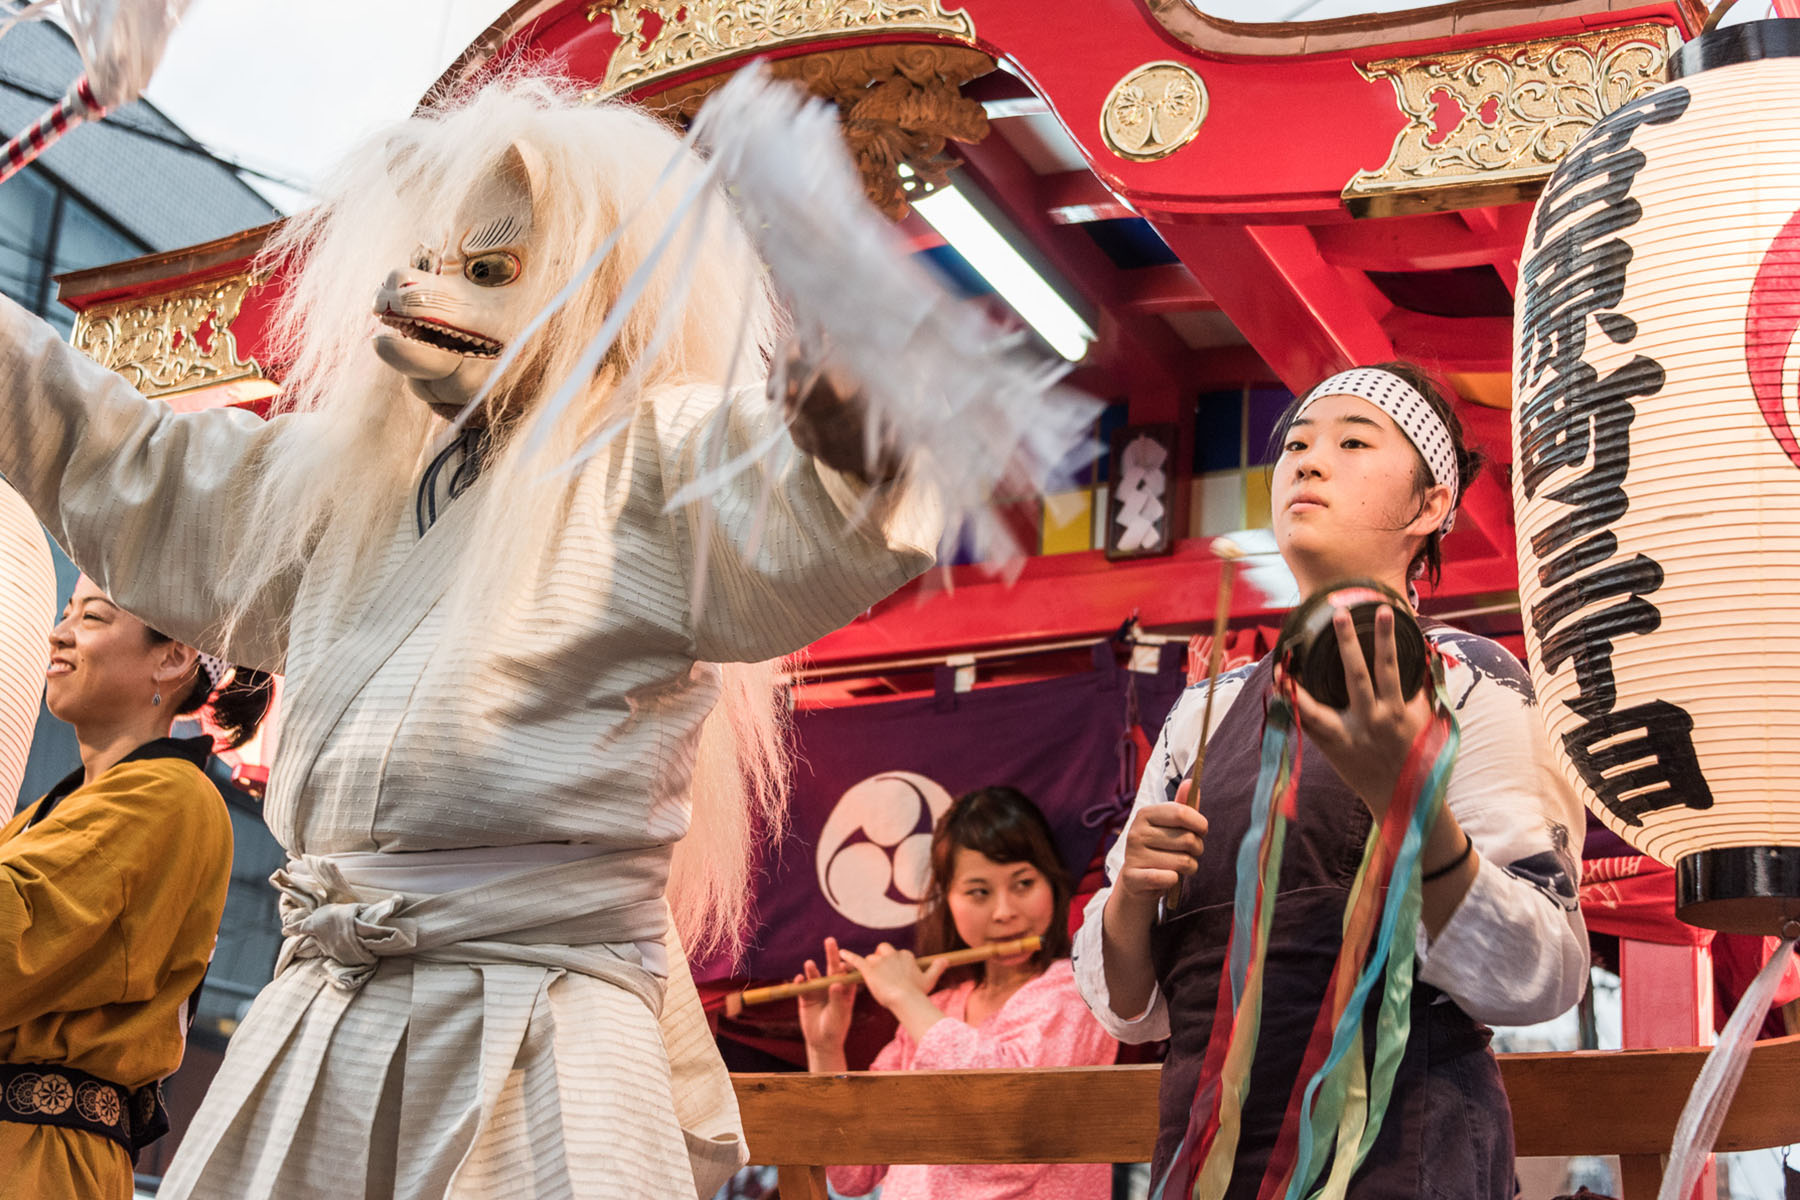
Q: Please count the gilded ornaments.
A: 4